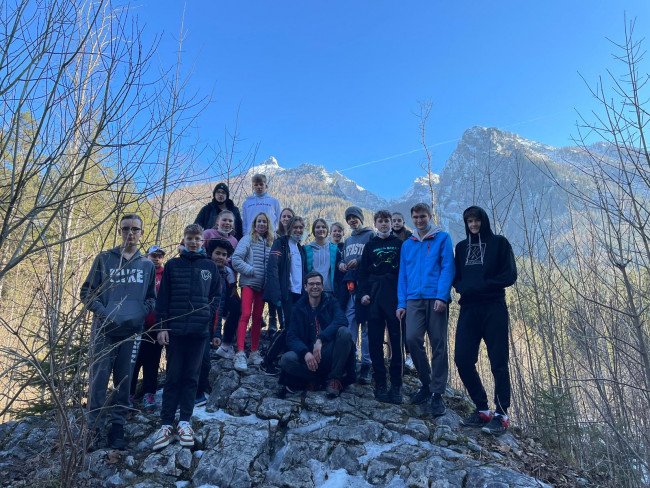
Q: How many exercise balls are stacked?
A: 0